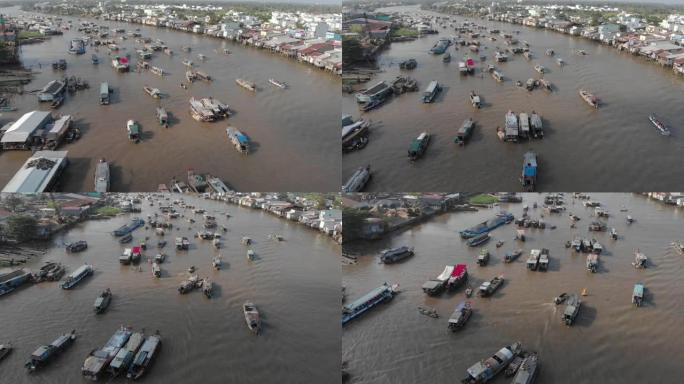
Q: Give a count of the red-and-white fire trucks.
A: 0